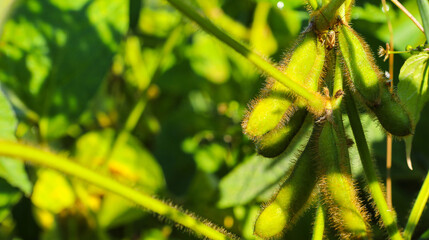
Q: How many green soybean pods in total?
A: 6